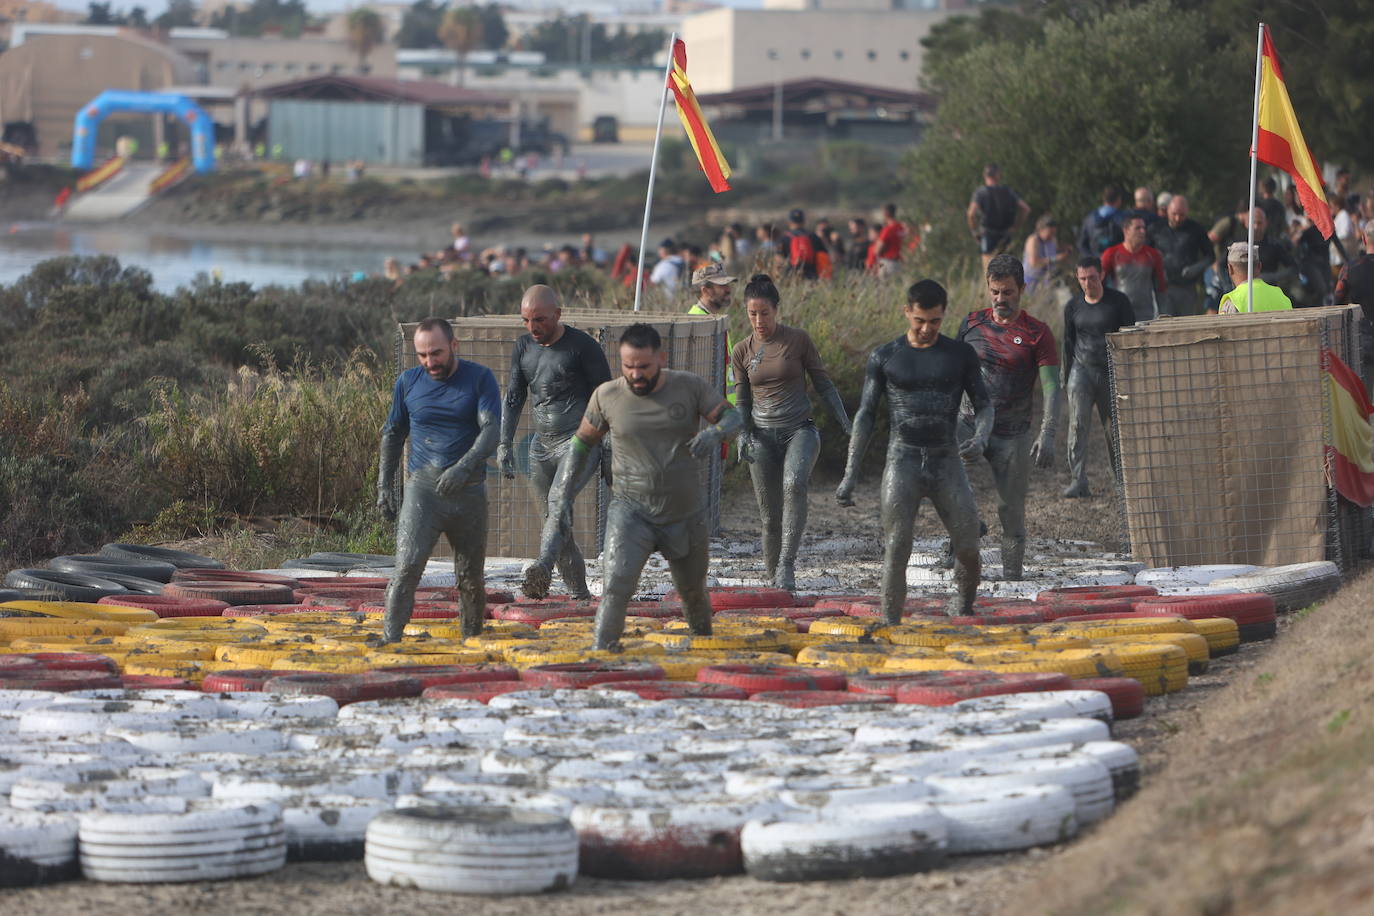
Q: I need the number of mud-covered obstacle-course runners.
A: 7